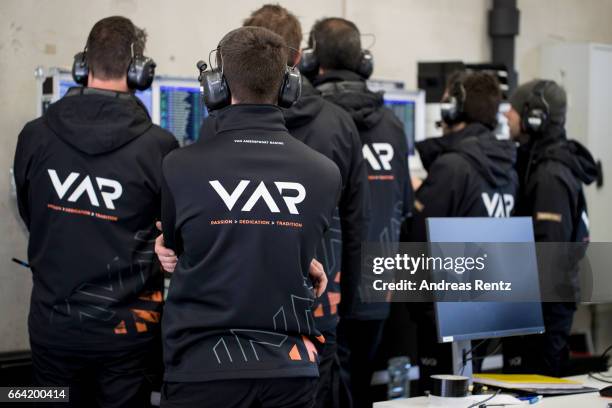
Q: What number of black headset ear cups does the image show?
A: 8